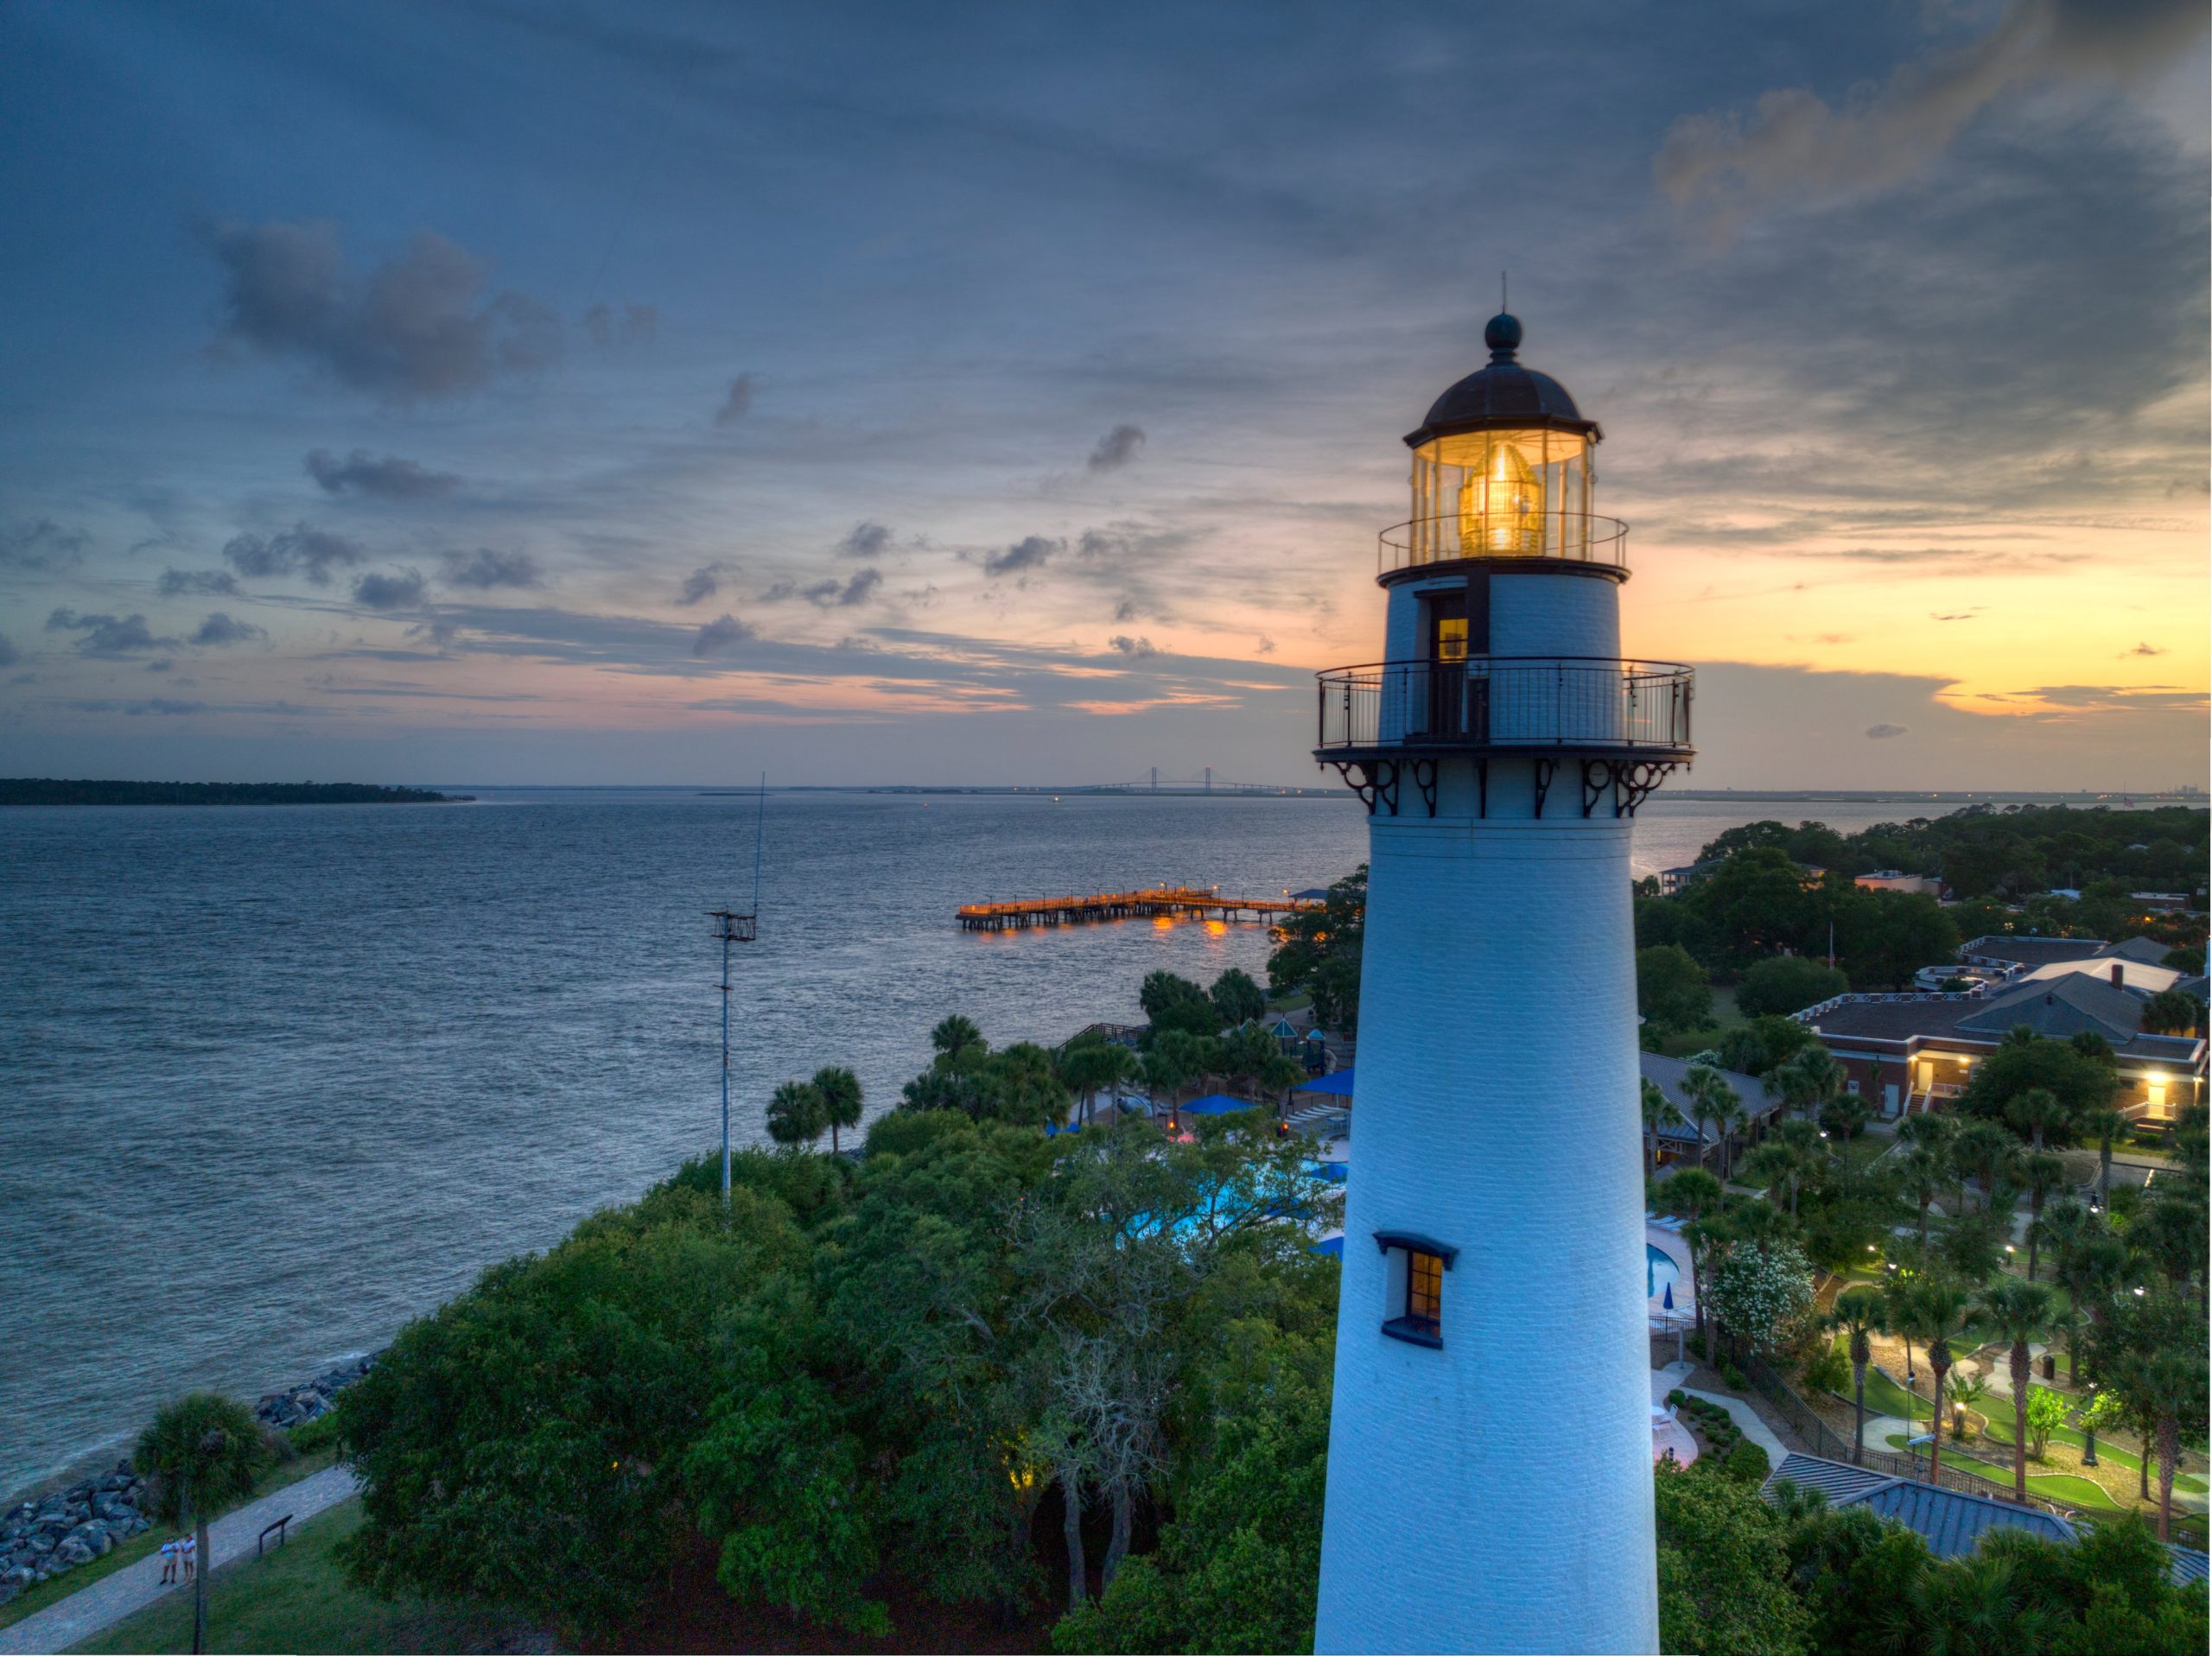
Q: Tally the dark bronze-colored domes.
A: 1